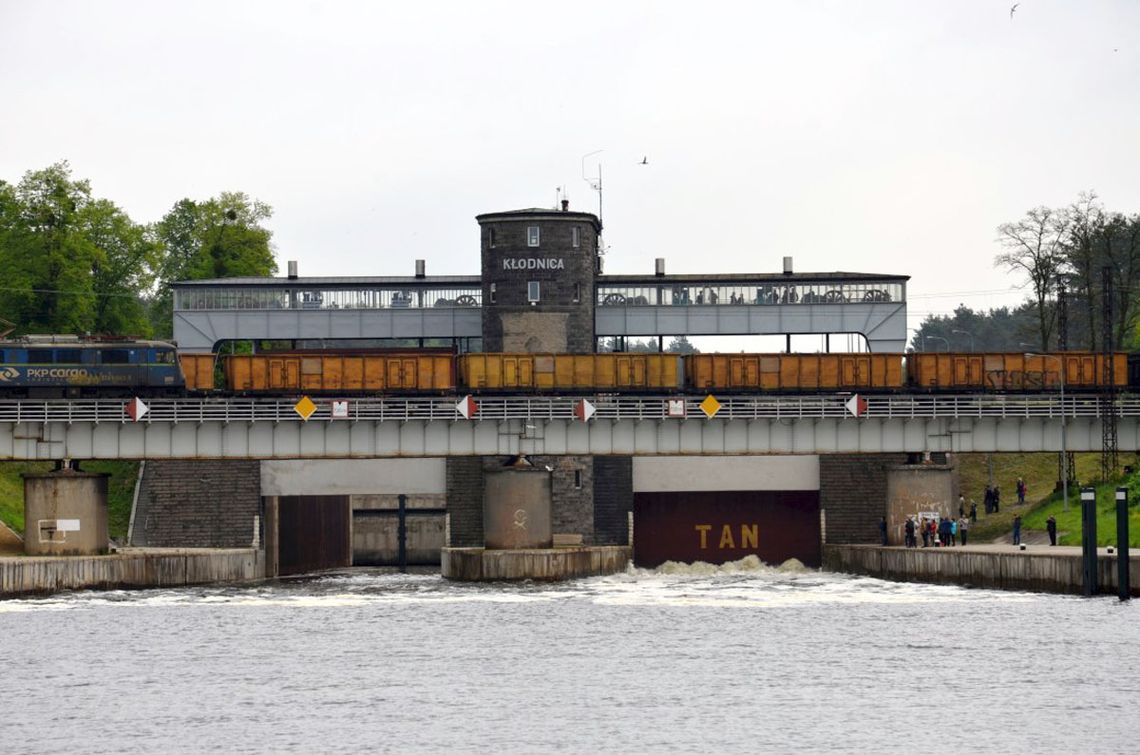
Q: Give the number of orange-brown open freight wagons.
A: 5